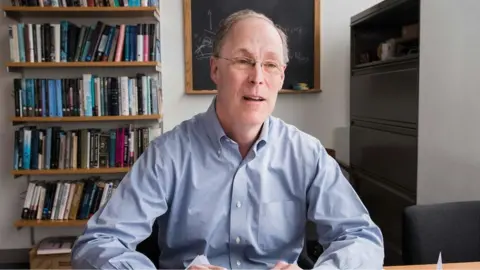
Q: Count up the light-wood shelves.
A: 5